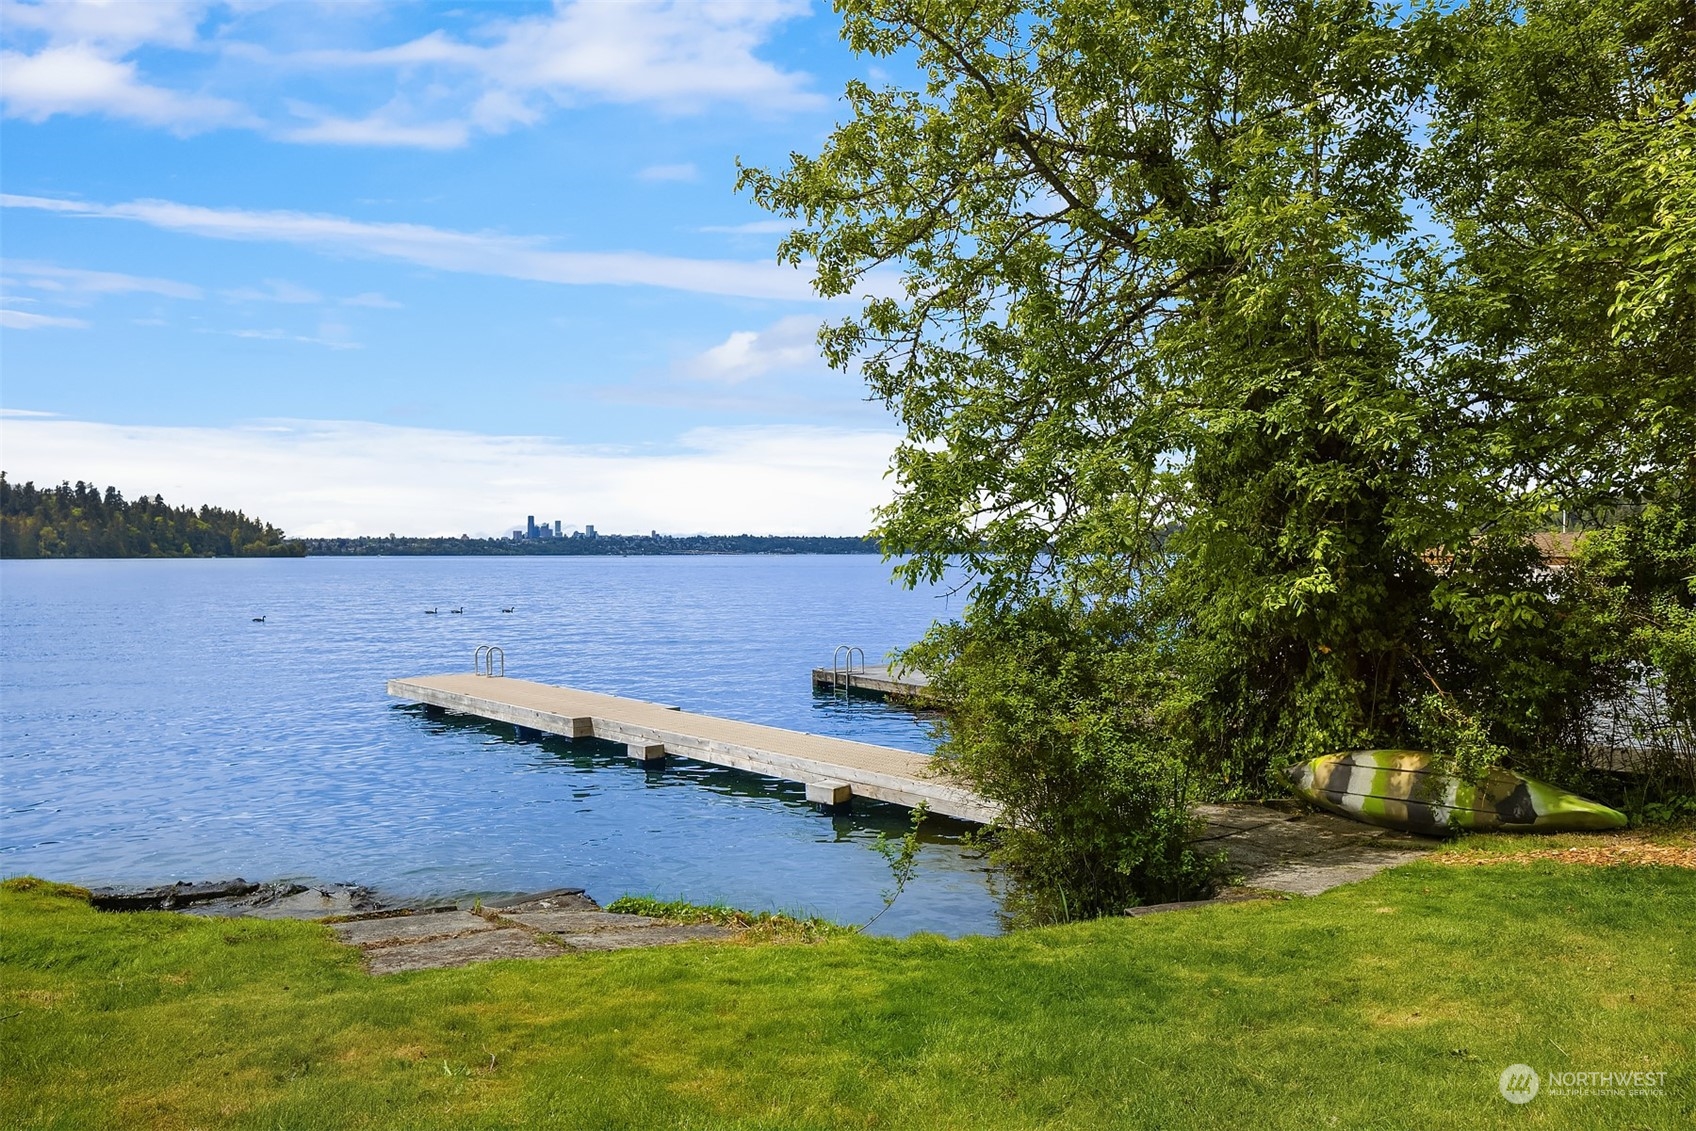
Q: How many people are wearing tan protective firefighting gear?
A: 0